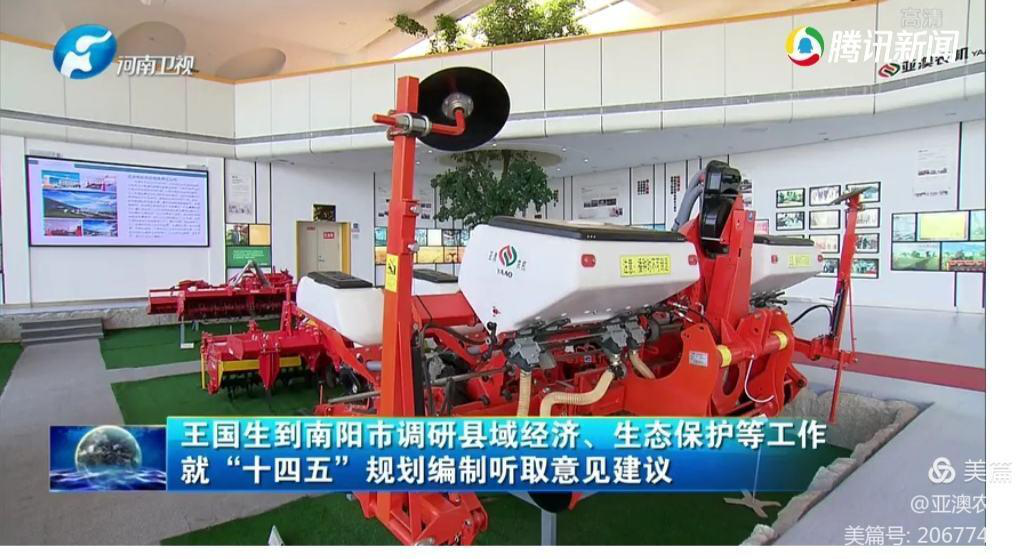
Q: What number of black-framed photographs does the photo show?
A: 11